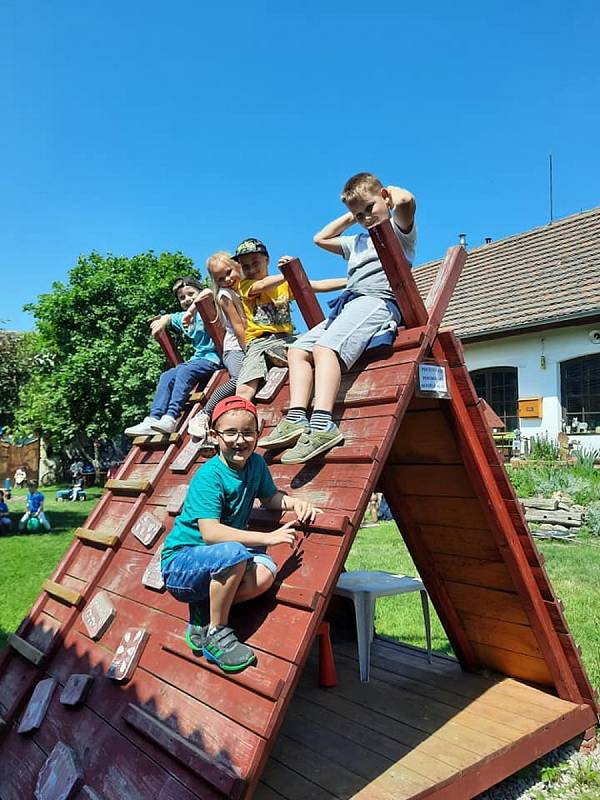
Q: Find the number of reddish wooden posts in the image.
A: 5